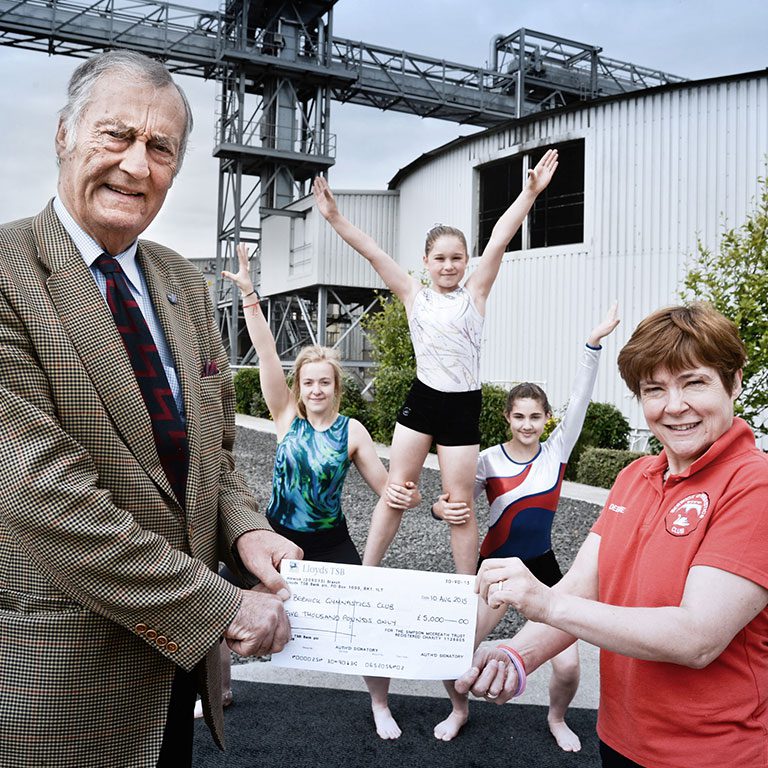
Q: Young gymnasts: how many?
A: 3